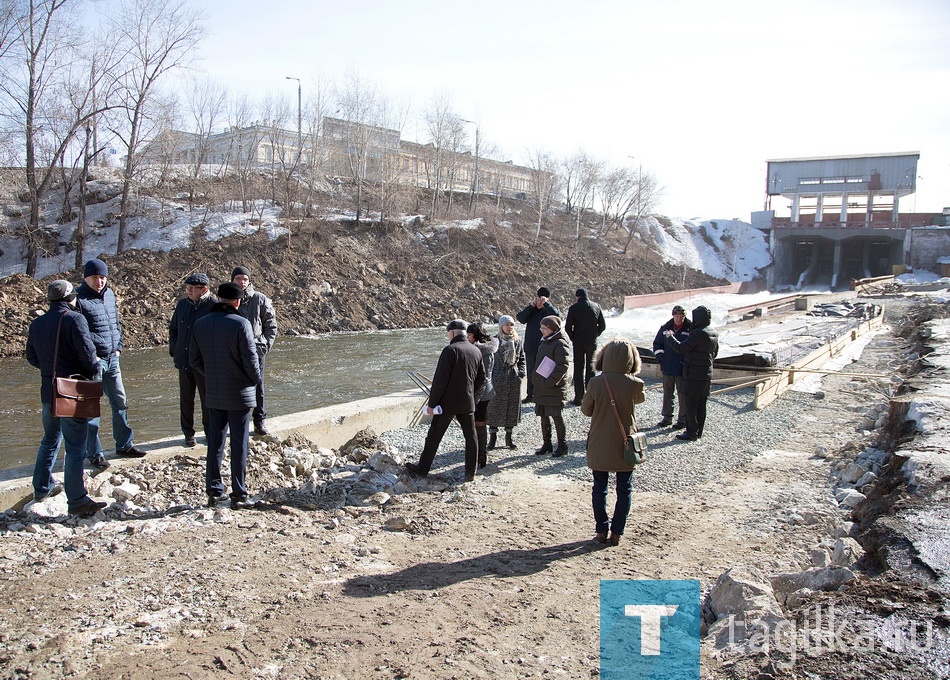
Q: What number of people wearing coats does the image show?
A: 14